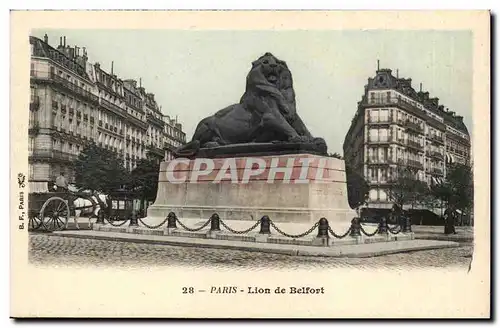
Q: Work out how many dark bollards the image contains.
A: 9